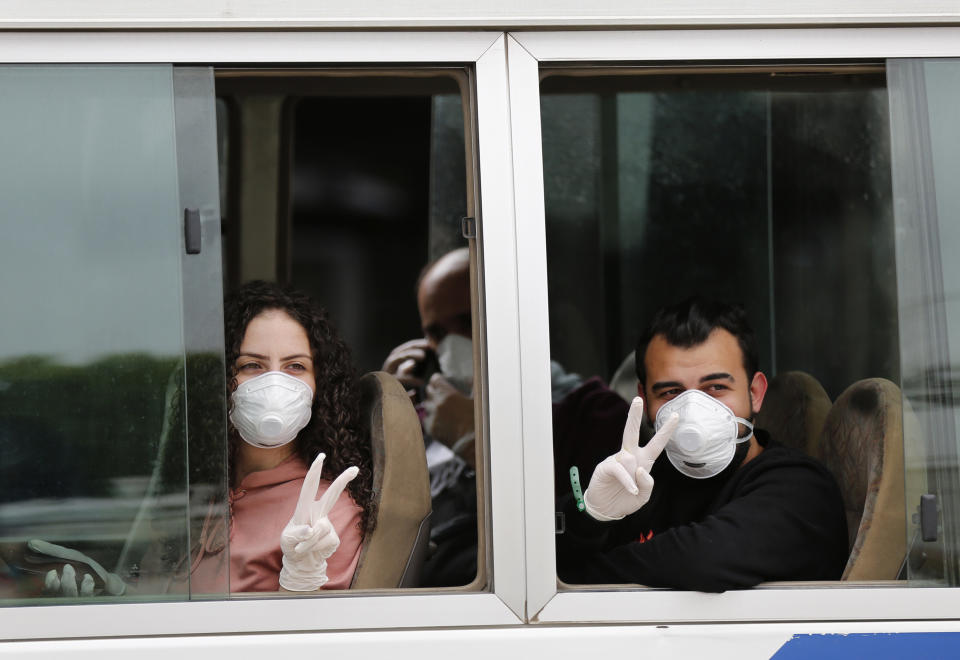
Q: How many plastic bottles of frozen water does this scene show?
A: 0